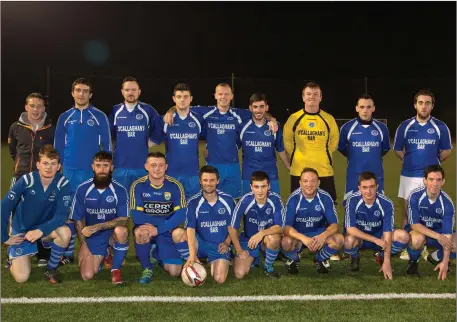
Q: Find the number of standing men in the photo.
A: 9